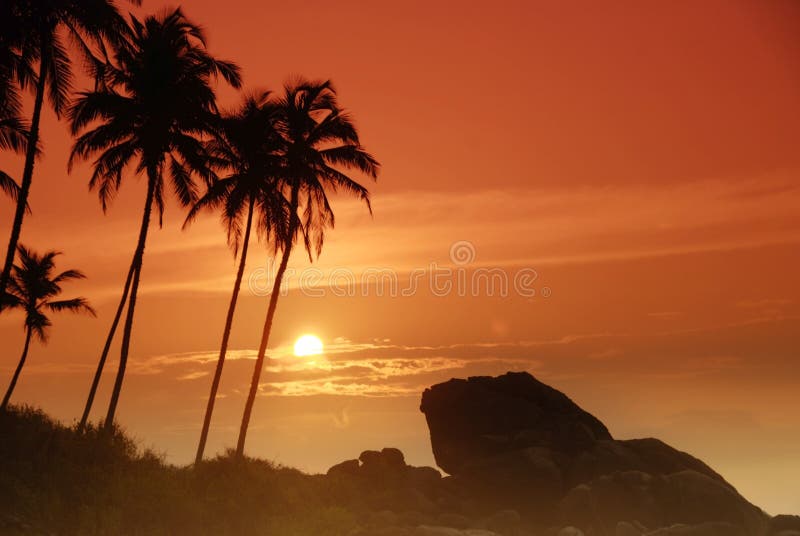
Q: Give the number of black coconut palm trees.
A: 6